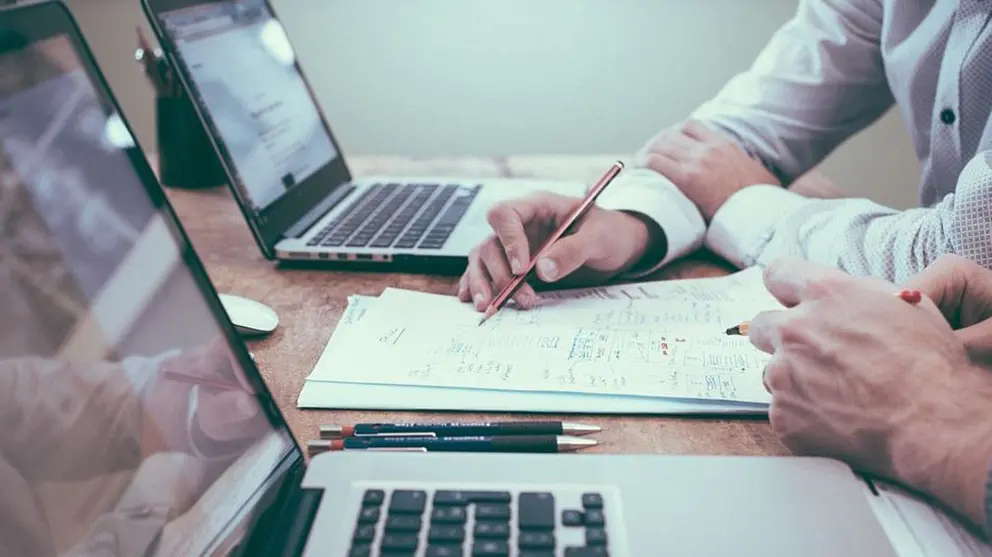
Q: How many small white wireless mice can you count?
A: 1